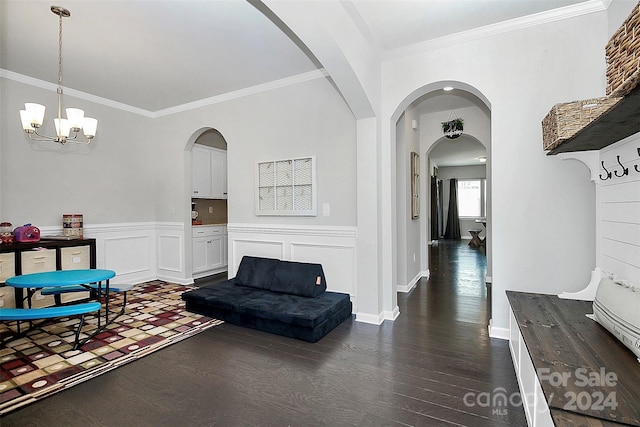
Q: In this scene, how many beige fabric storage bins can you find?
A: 6